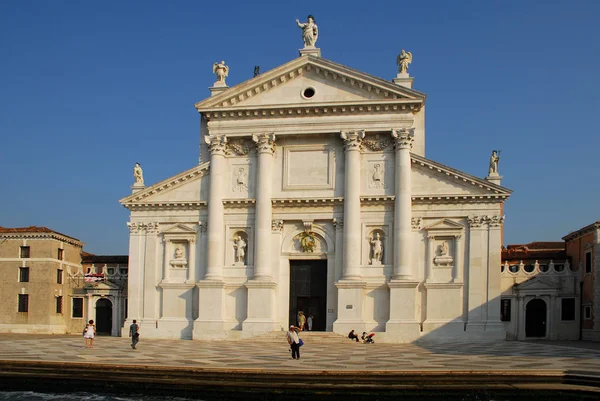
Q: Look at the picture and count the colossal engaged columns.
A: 4